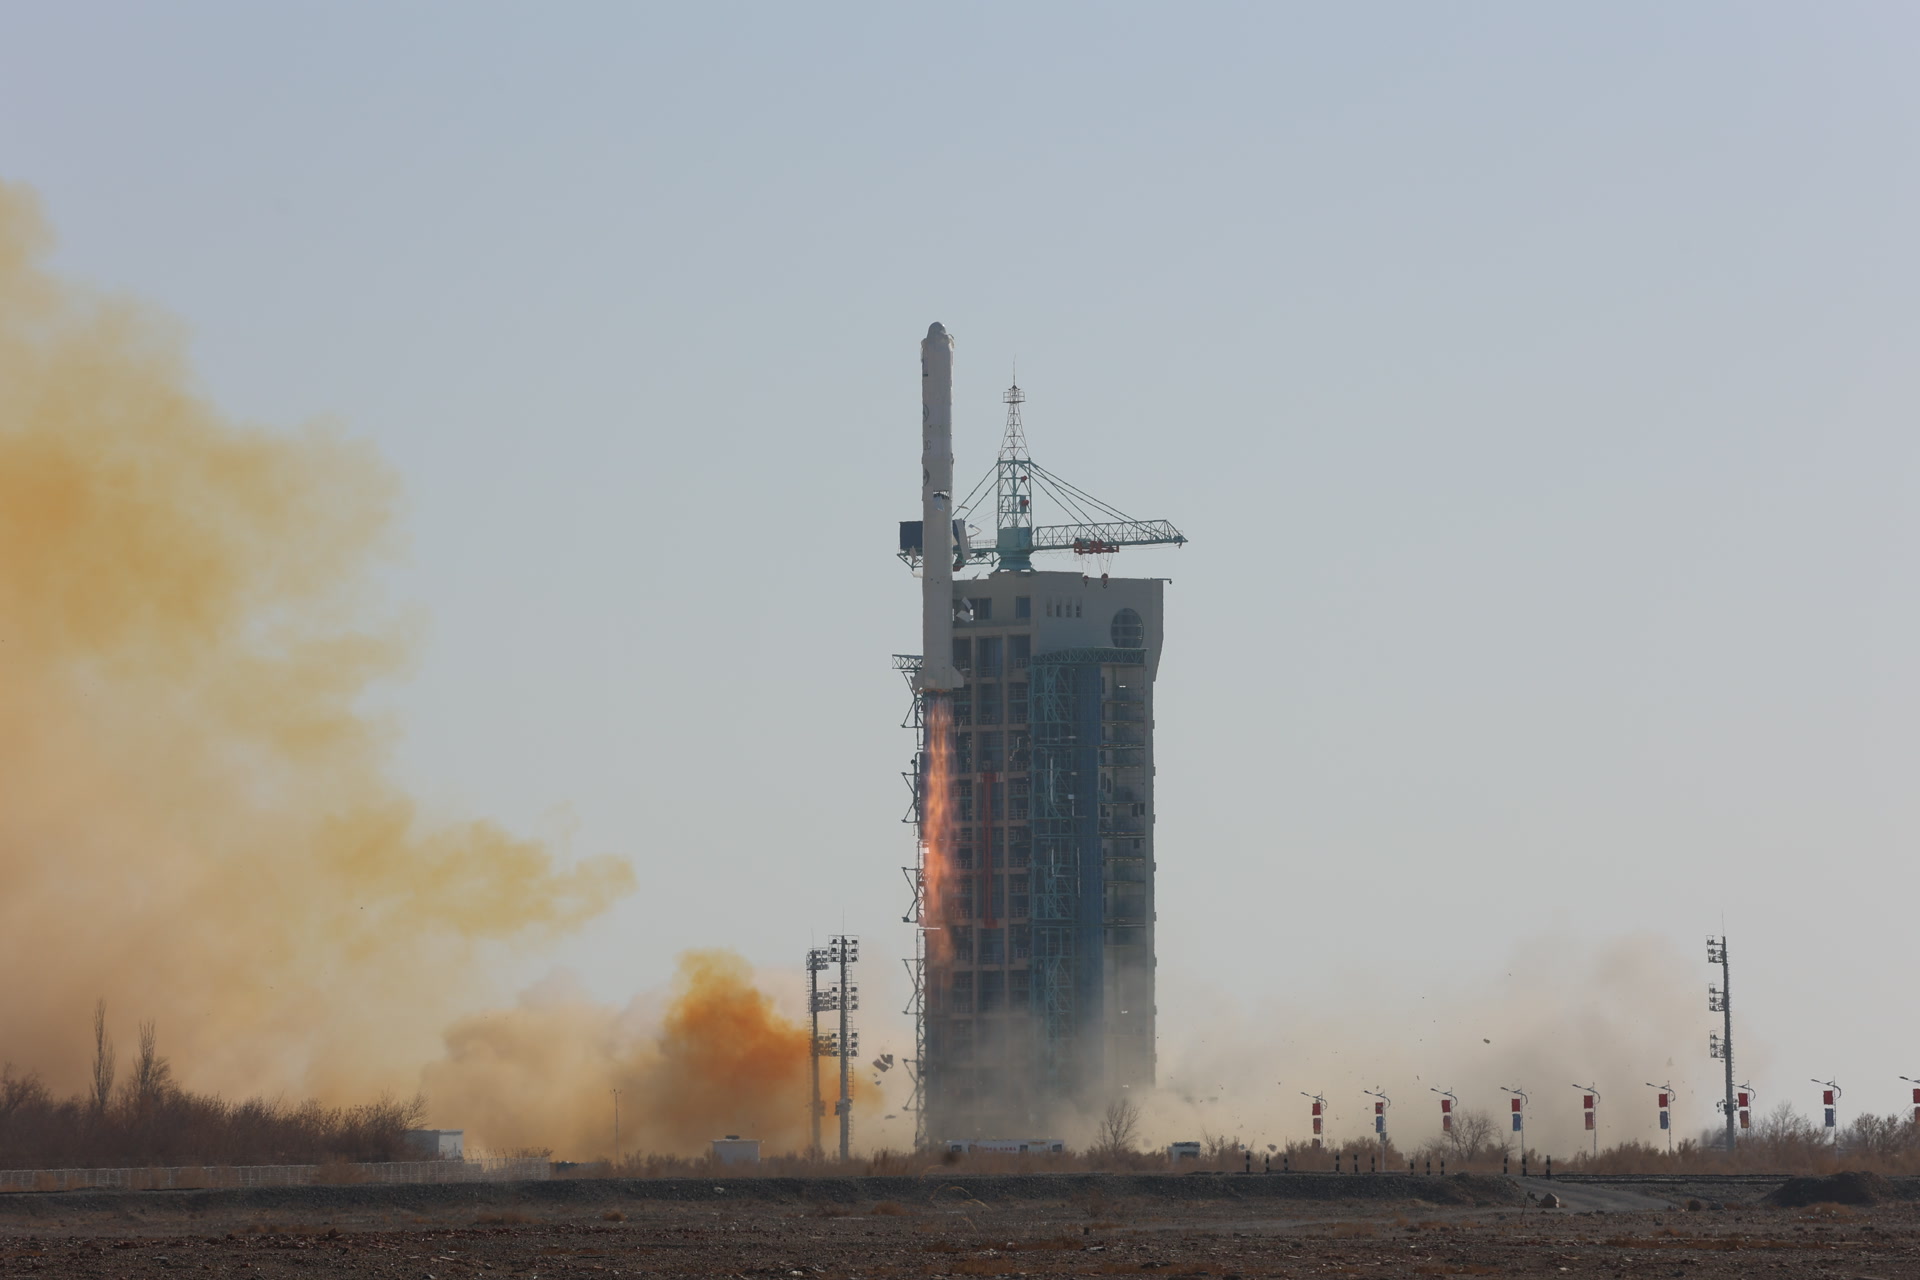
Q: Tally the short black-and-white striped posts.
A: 12